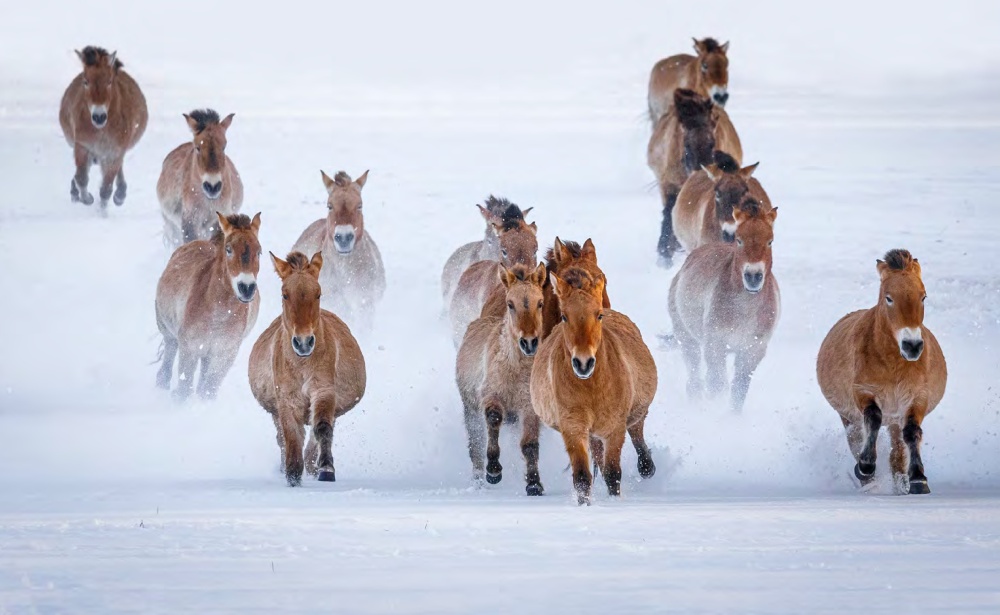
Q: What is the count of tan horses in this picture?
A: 15